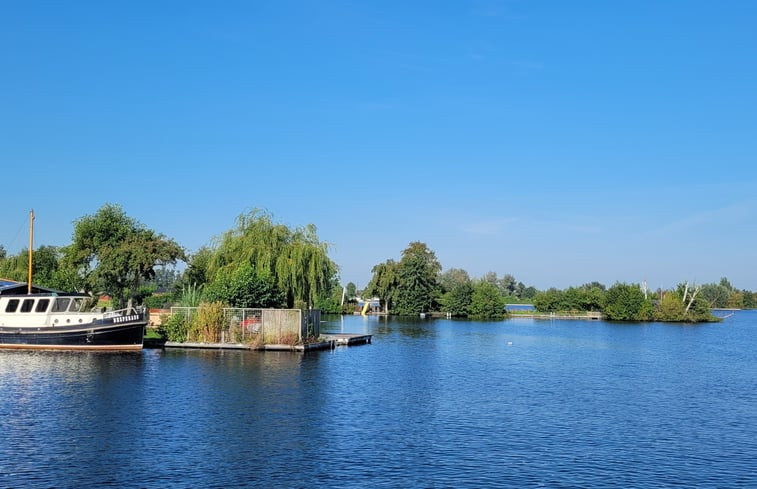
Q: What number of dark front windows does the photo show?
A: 3